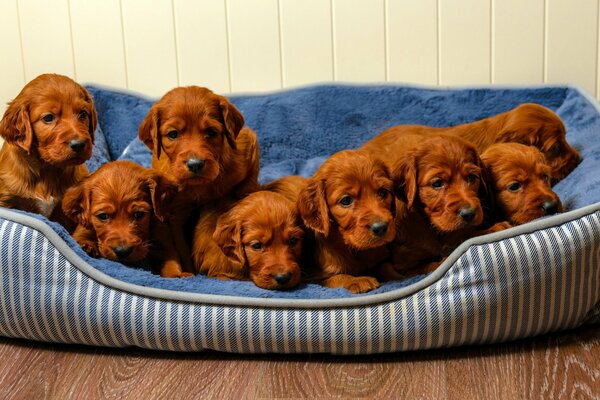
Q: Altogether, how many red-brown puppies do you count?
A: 8